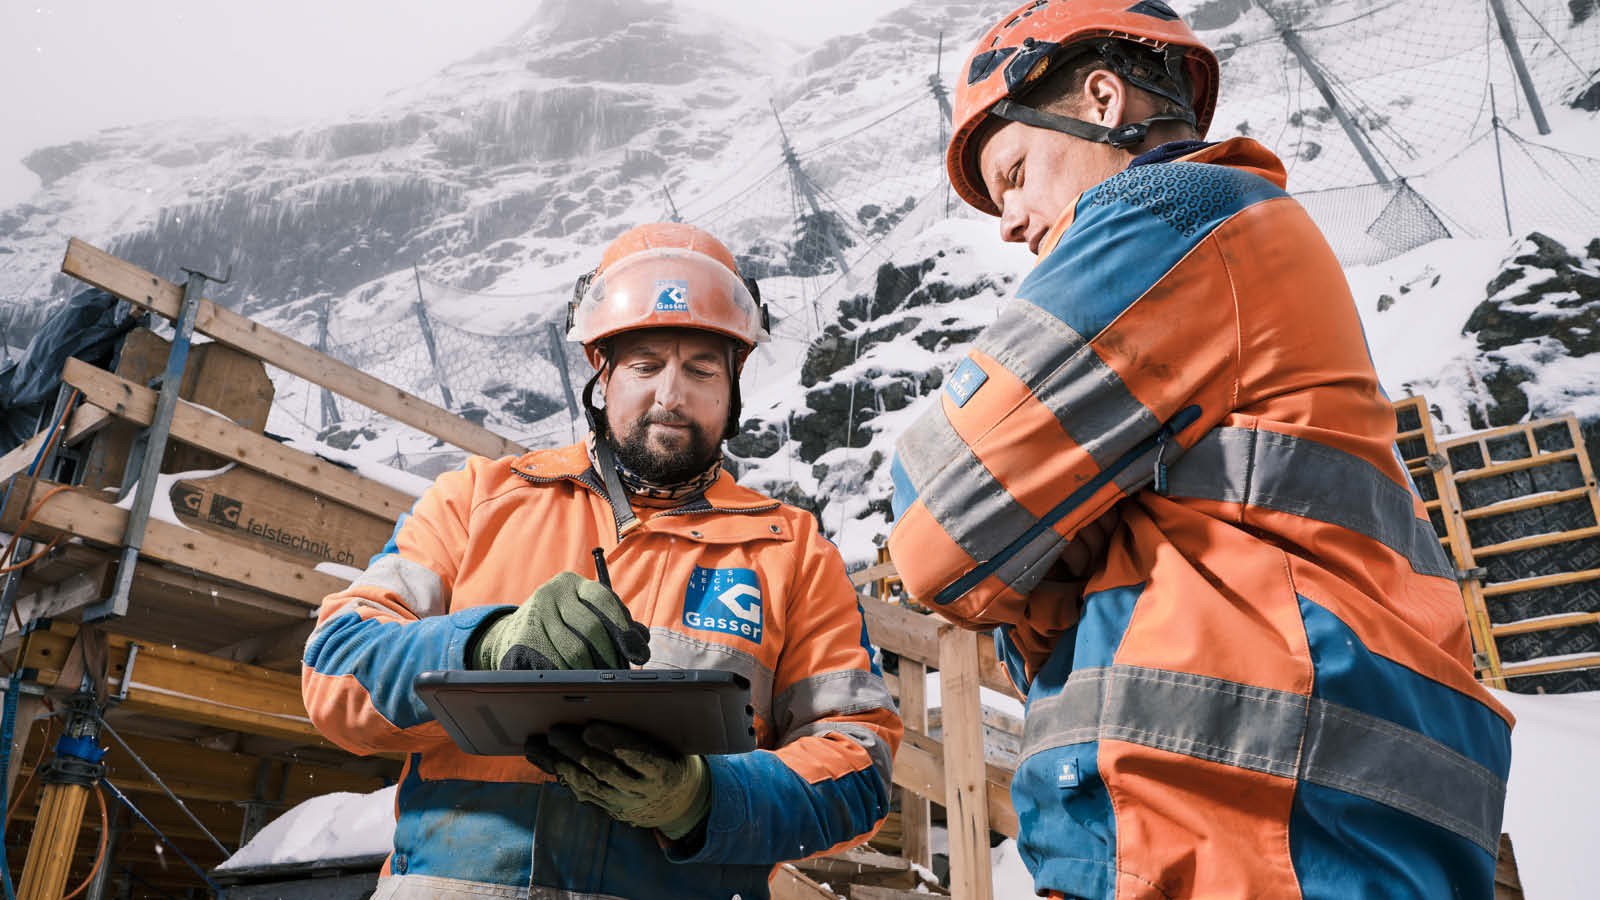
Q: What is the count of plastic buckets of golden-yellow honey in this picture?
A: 0